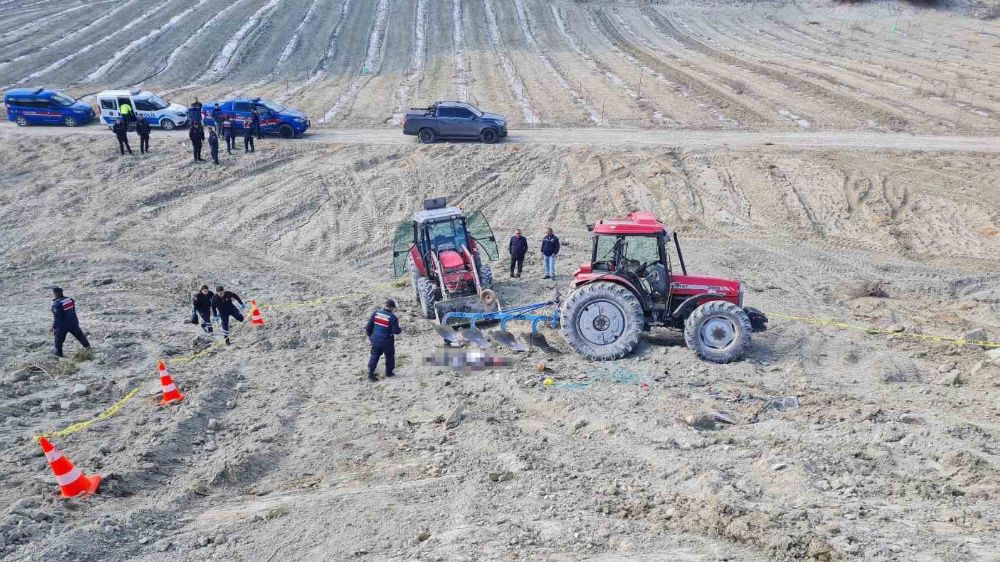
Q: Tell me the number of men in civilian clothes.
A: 2